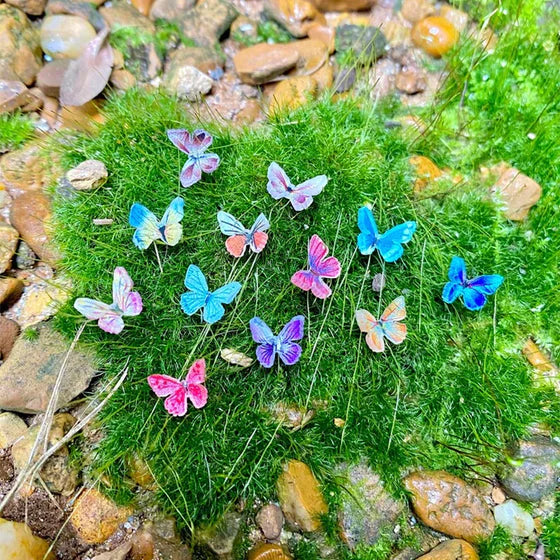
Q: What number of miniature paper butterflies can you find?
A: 12